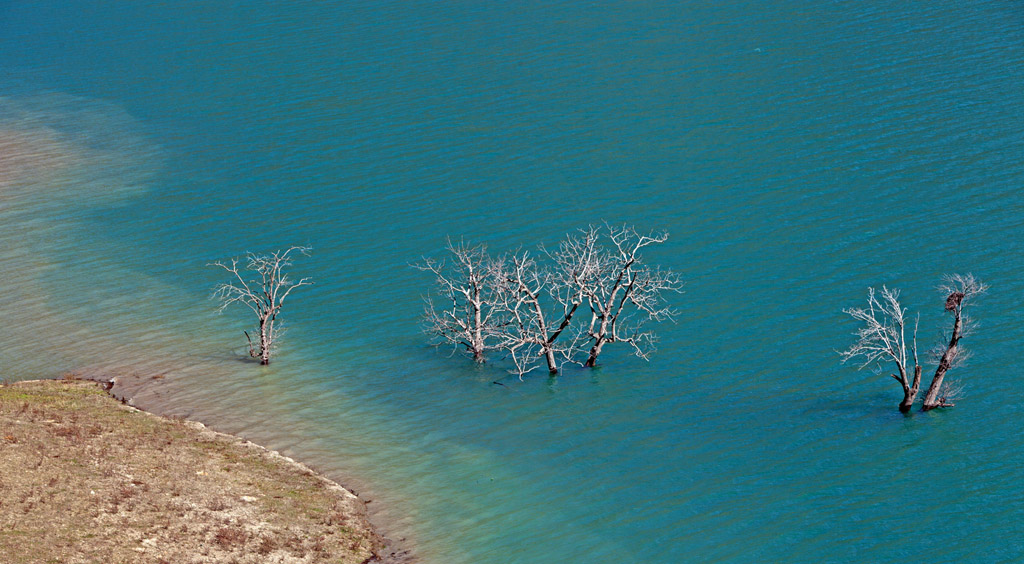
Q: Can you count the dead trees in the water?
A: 6